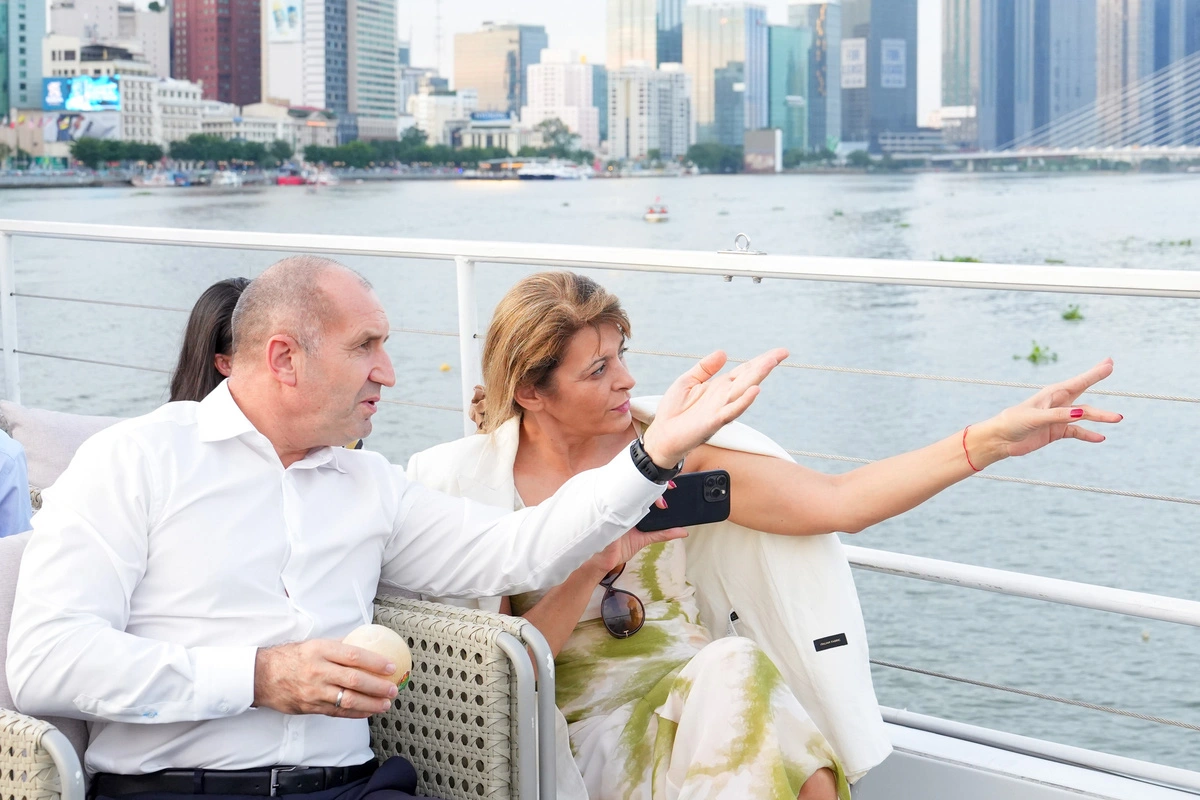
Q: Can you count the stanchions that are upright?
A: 2